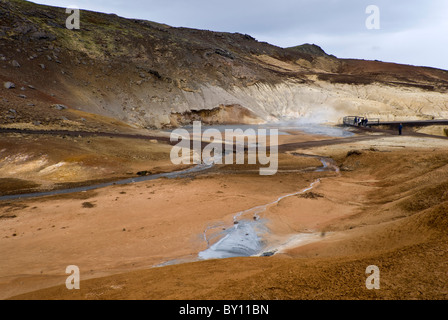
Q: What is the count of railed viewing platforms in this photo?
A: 1